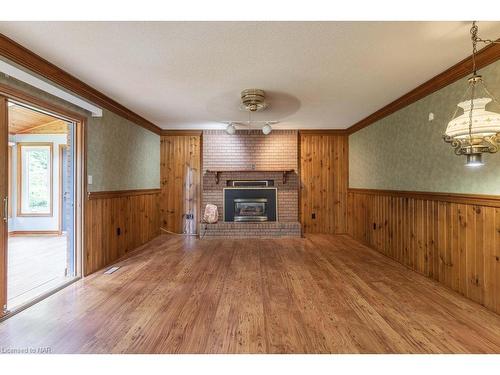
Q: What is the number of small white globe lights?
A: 2